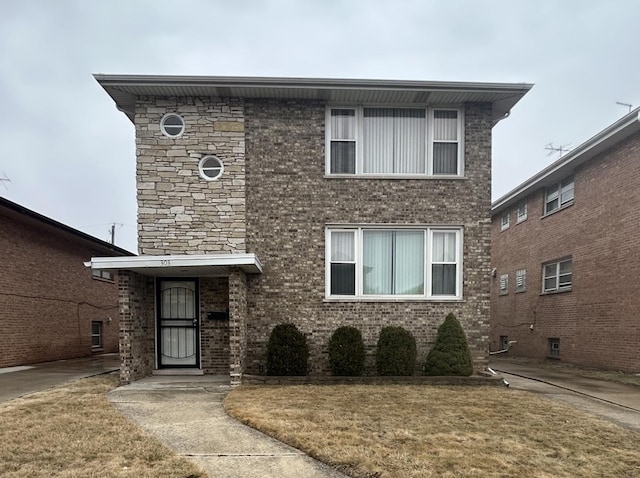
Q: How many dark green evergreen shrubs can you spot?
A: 4